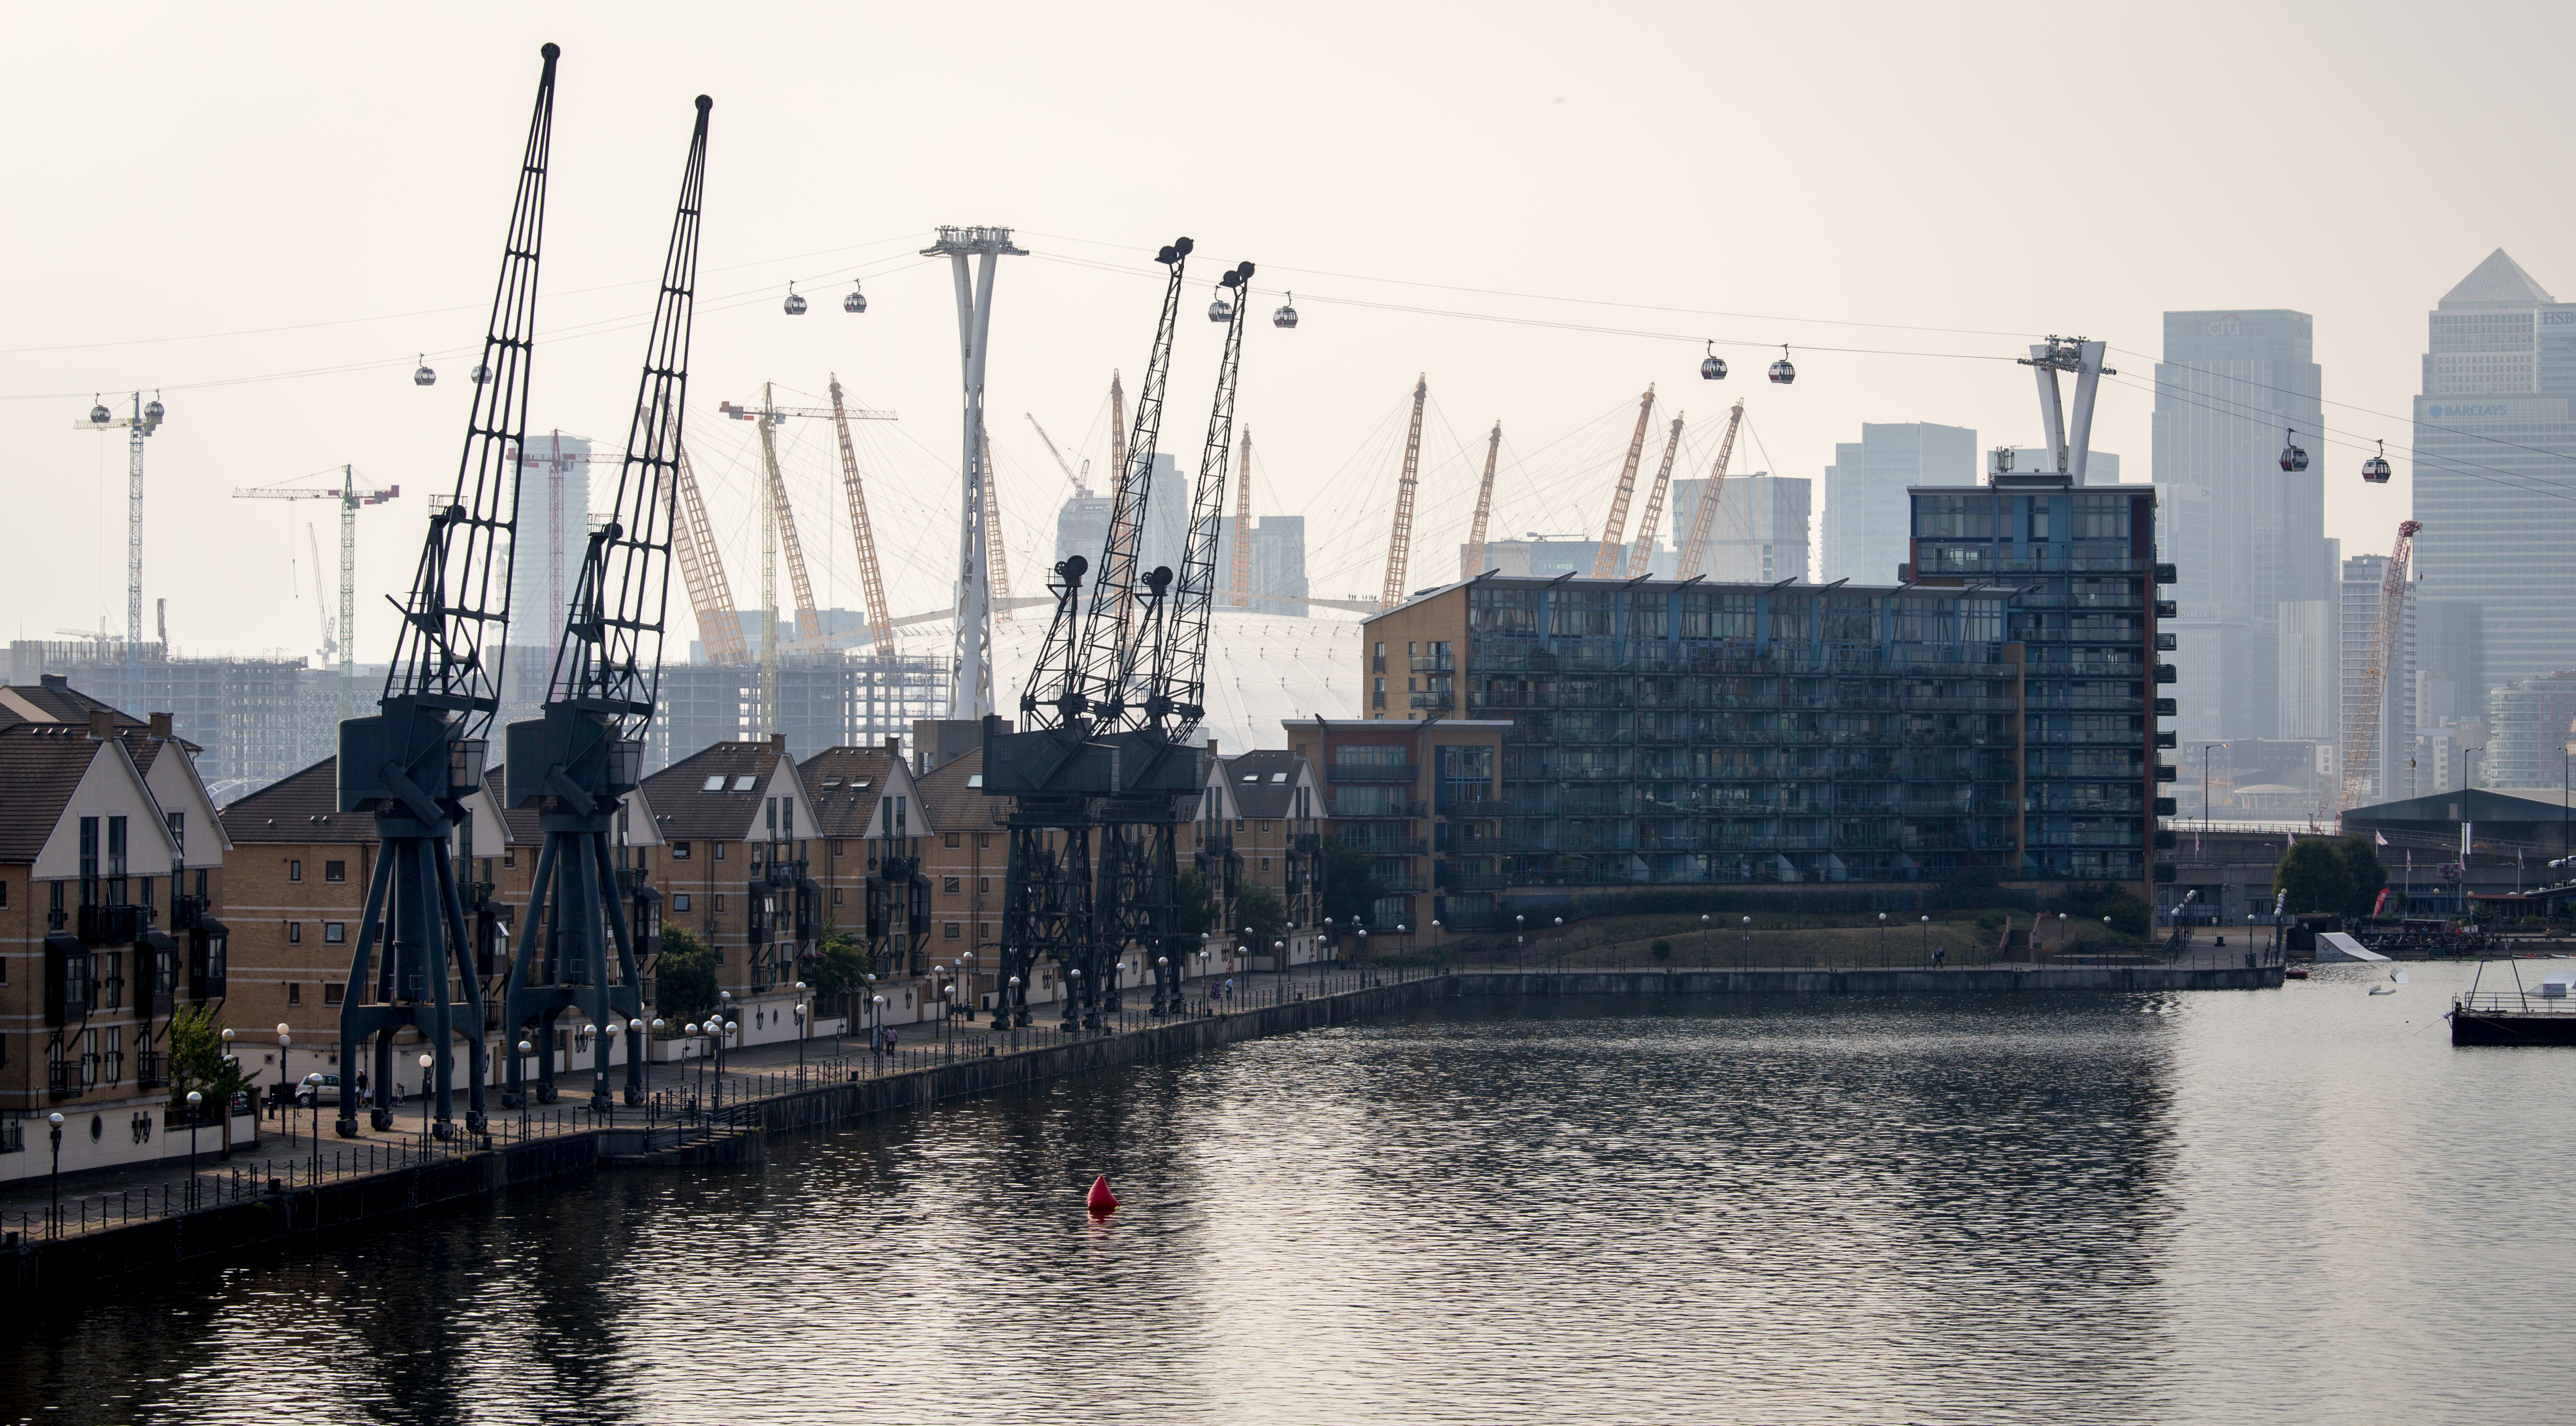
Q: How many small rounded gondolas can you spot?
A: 12